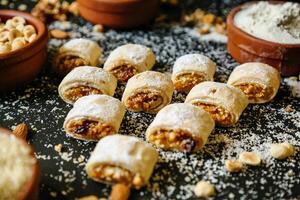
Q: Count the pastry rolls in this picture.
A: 10